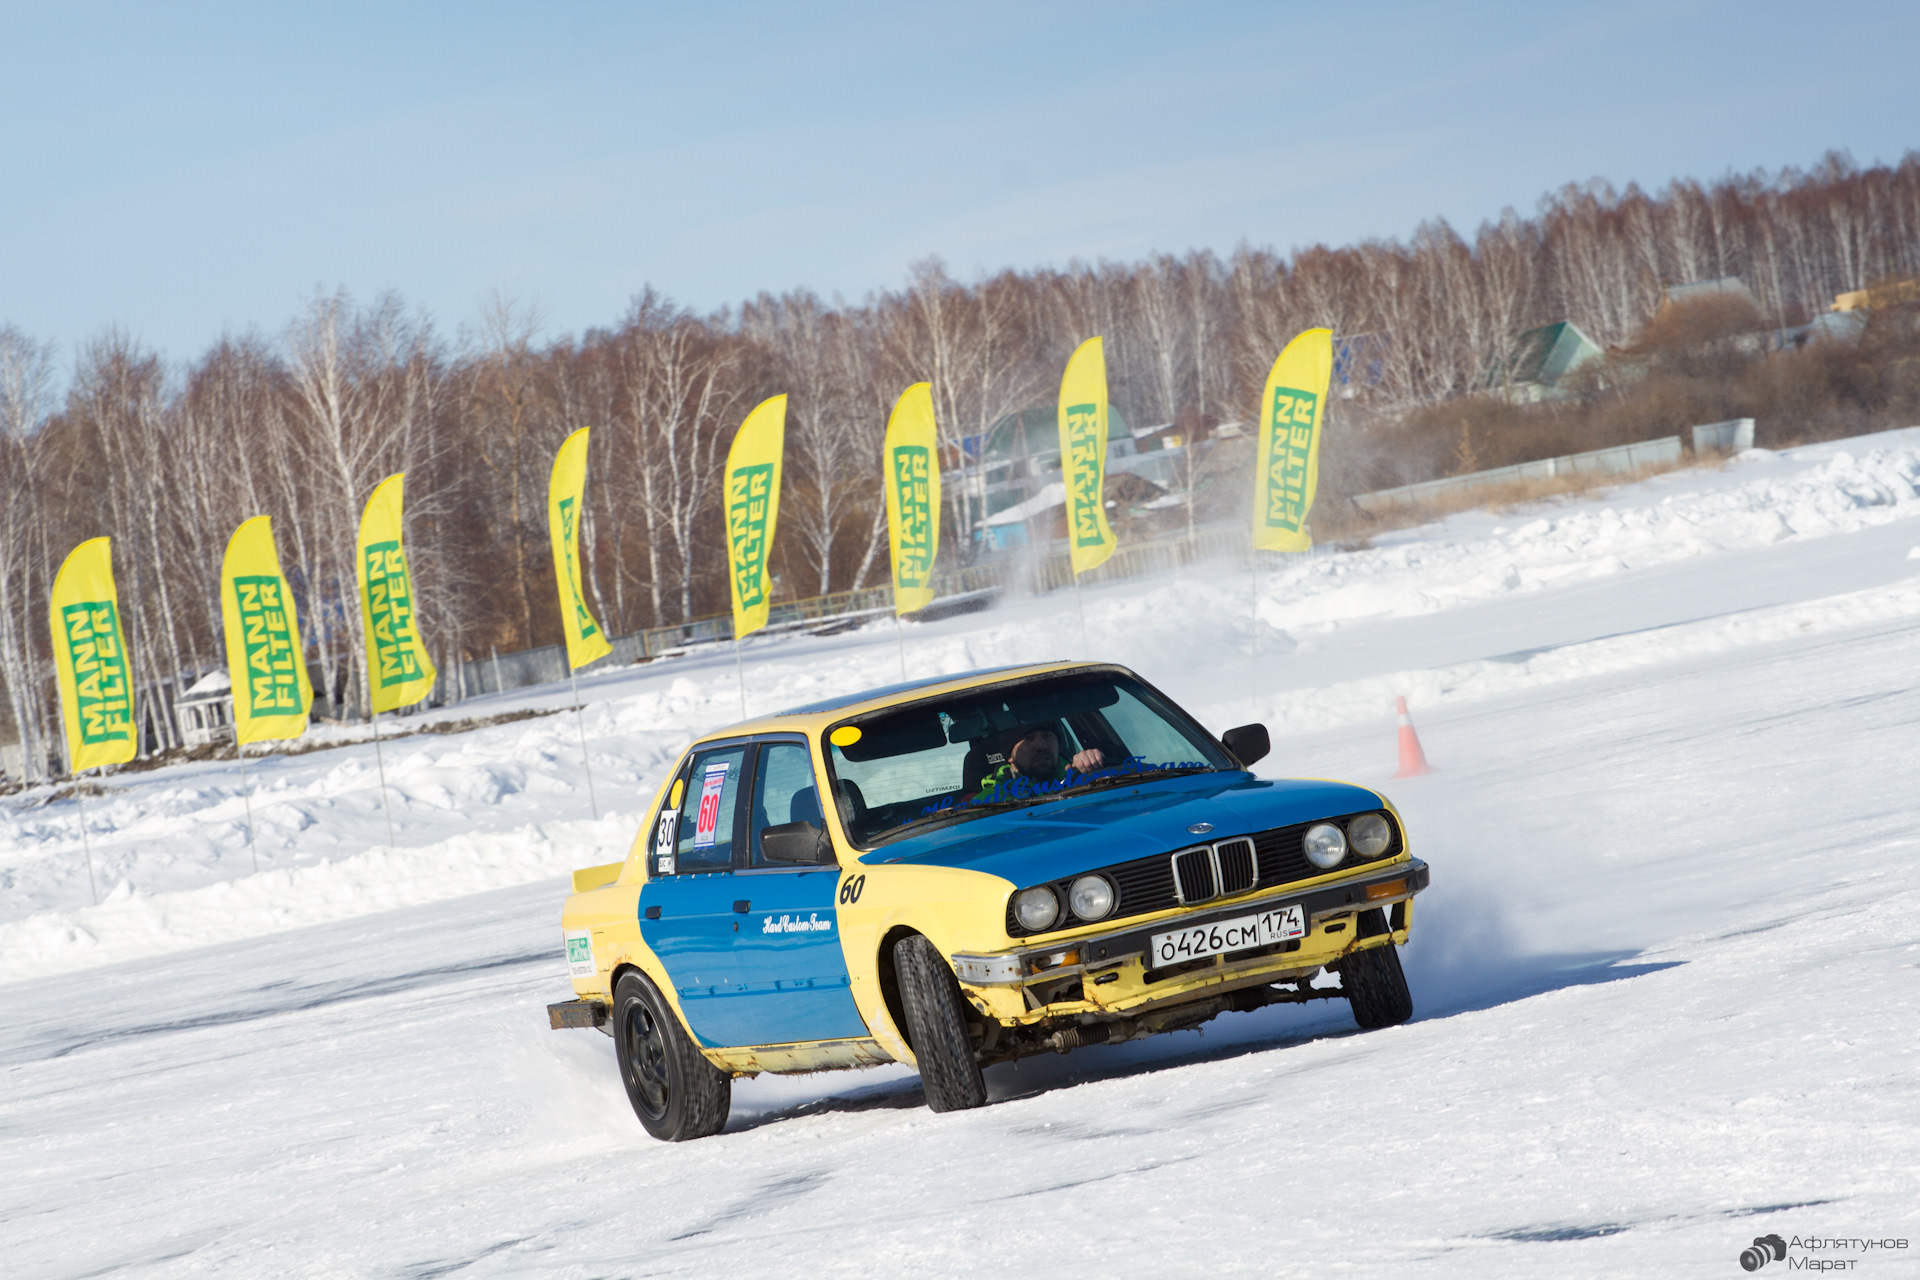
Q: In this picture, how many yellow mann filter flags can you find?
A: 8